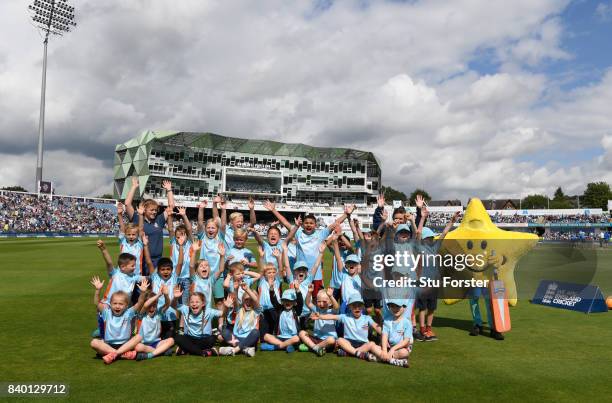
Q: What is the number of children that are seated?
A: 8